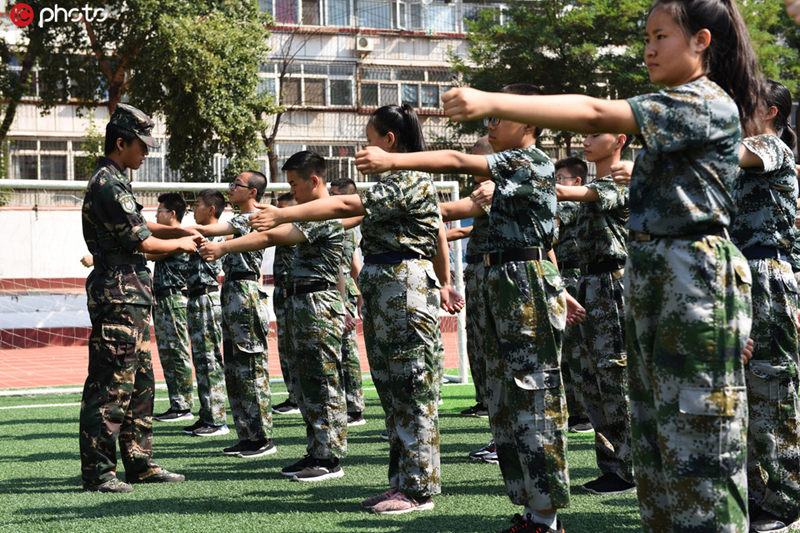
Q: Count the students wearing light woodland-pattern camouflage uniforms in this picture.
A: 13